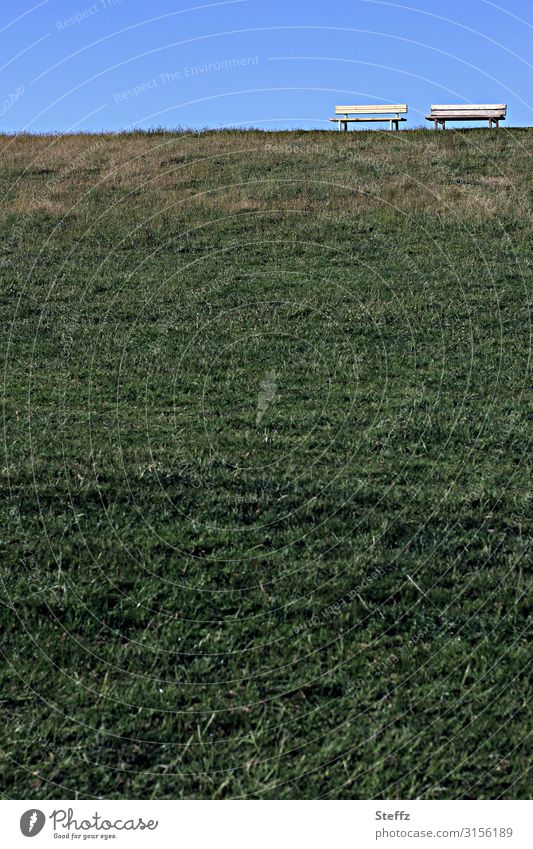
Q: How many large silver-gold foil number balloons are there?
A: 0